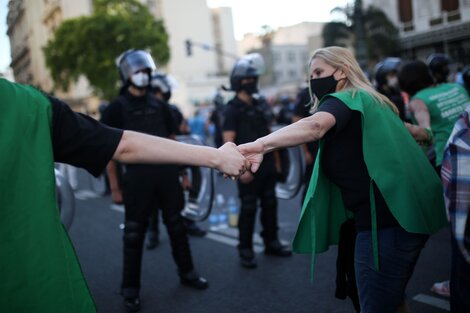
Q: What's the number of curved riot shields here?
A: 3